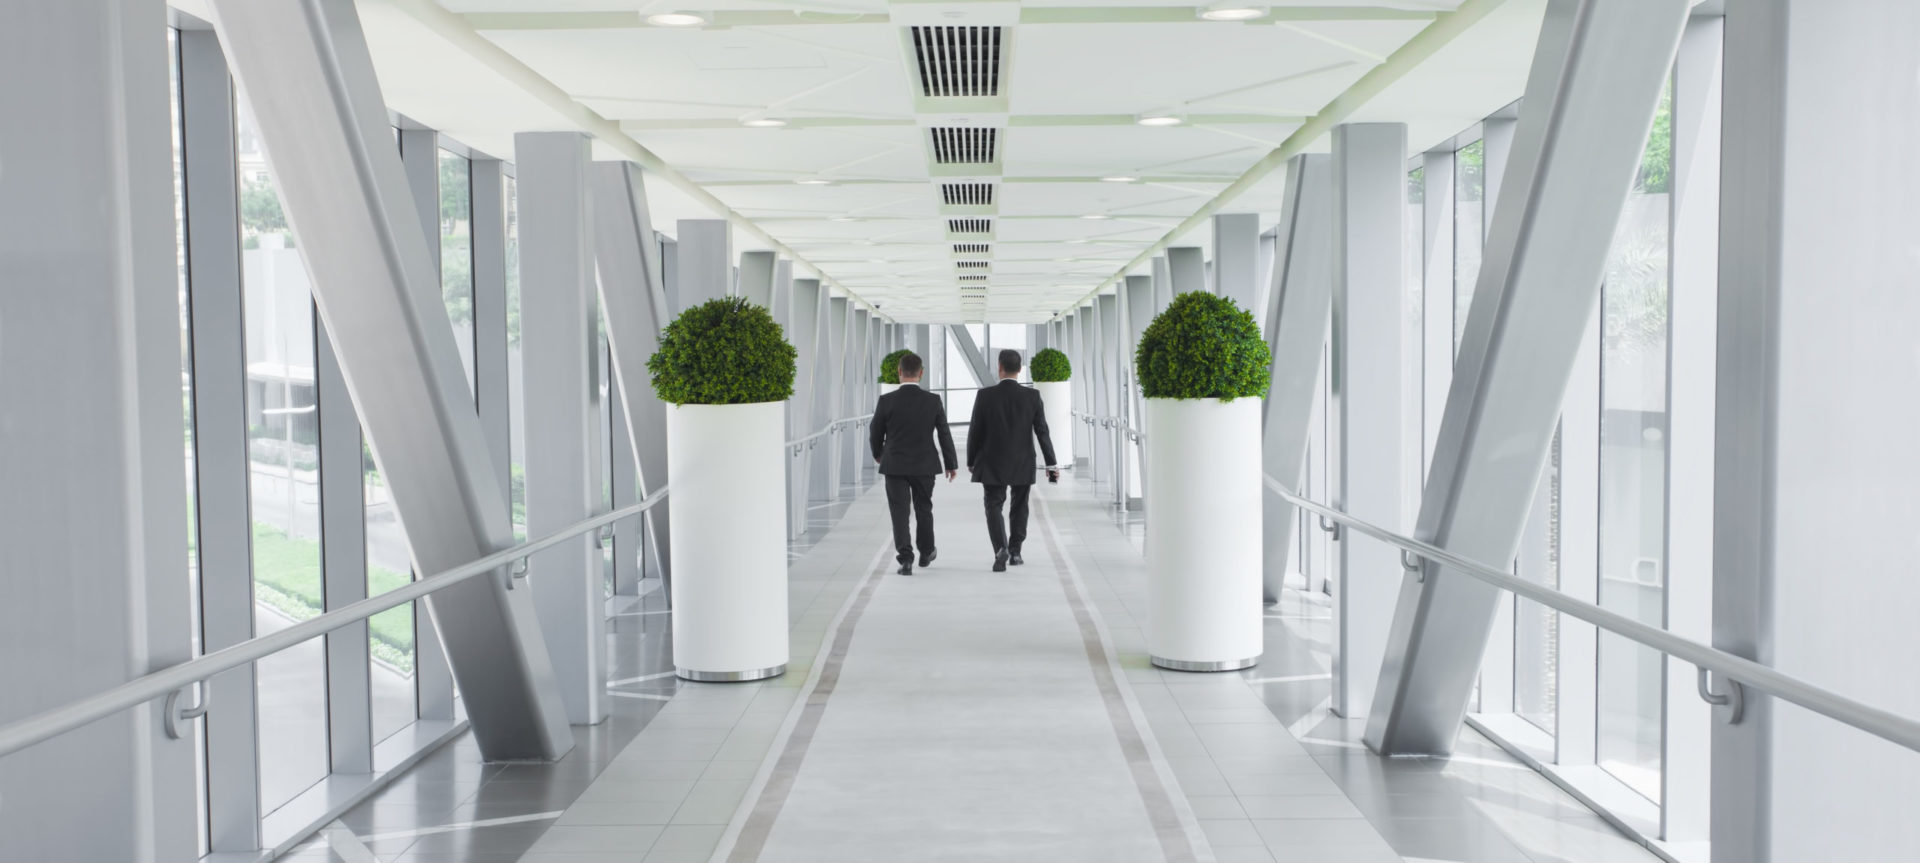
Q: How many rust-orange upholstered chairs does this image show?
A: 0